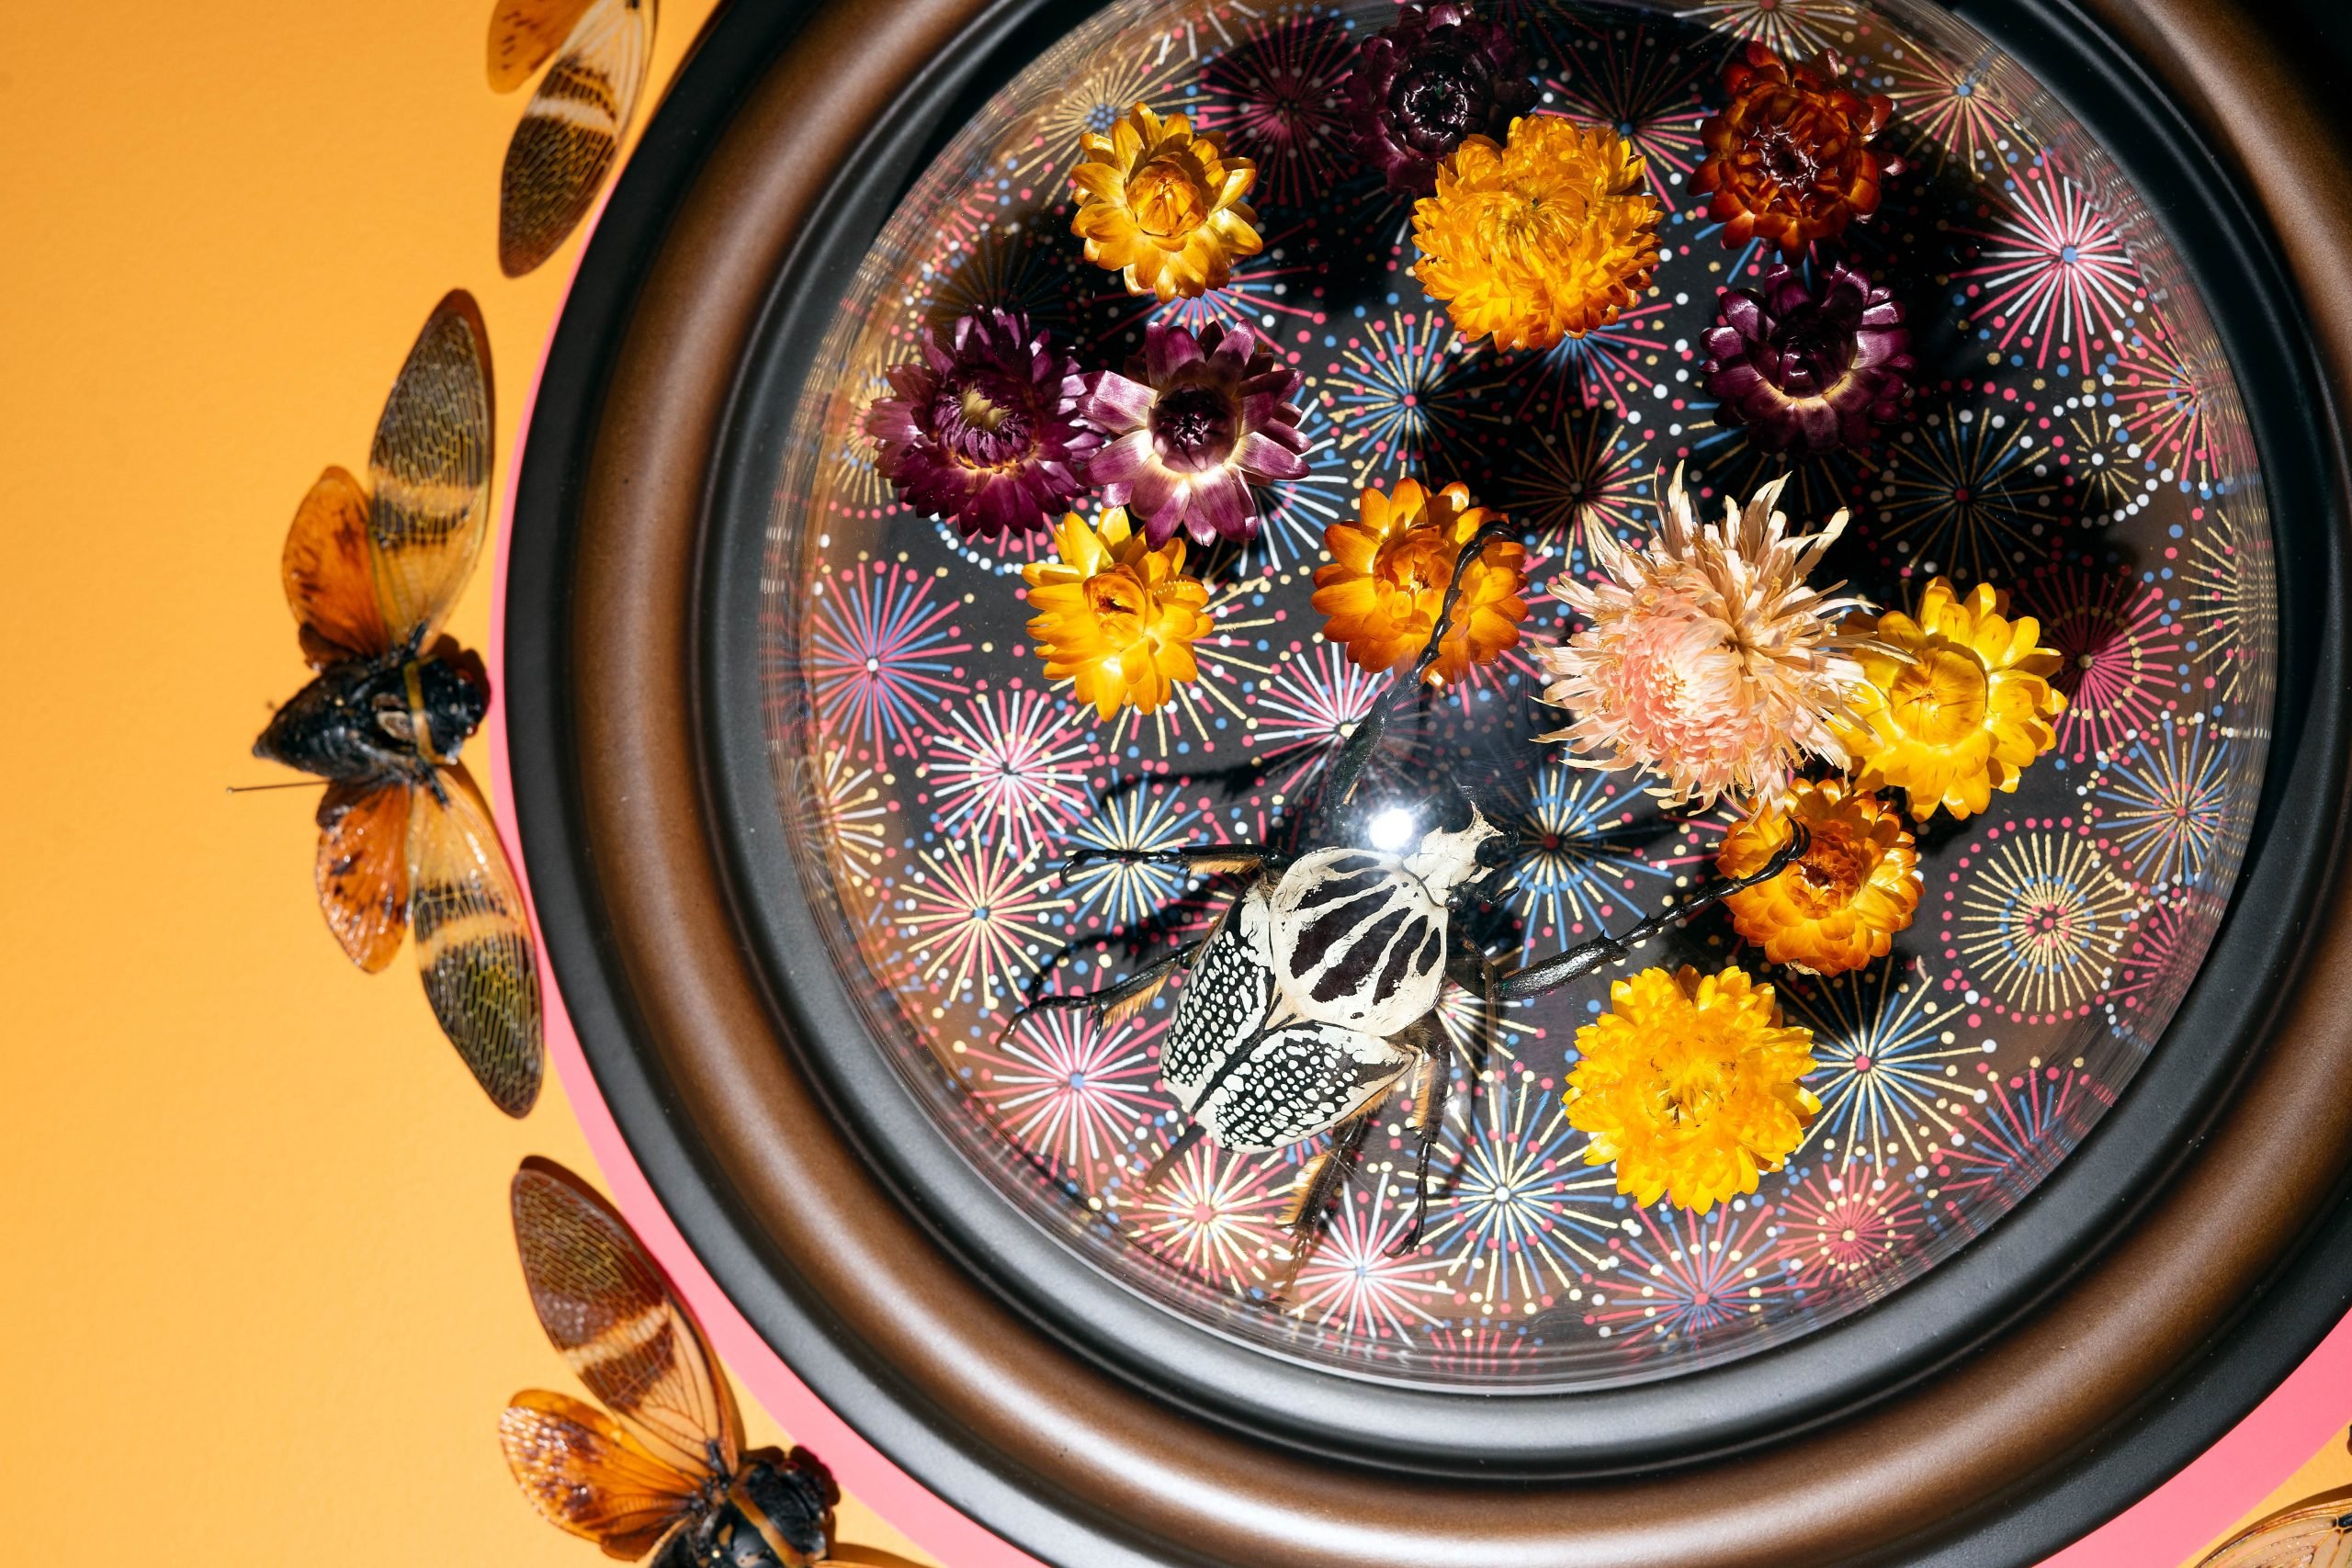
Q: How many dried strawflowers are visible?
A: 13